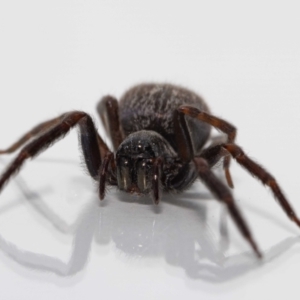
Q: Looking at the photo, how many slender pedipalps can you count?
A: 2